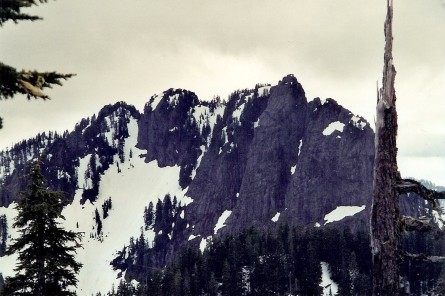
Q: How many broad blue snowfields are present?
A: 0